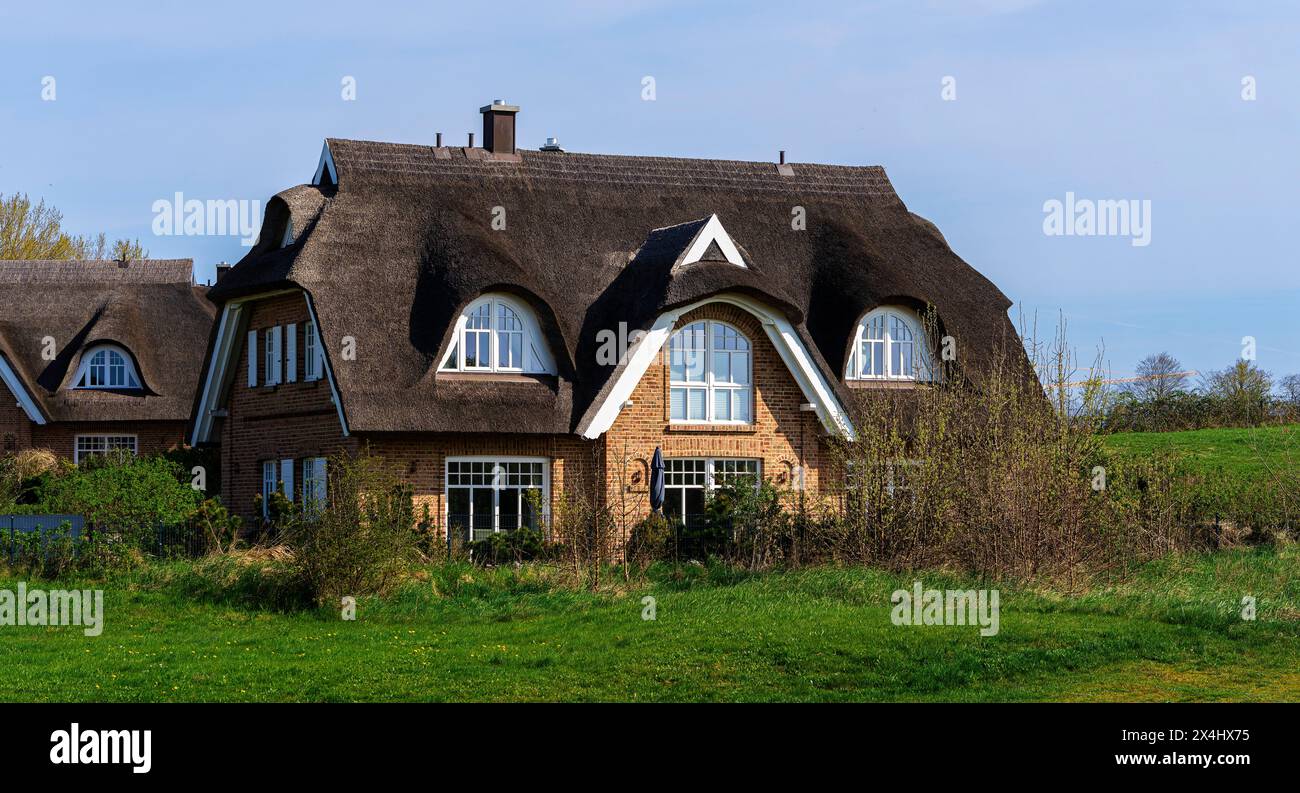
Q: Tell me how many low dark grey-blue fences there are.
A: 1